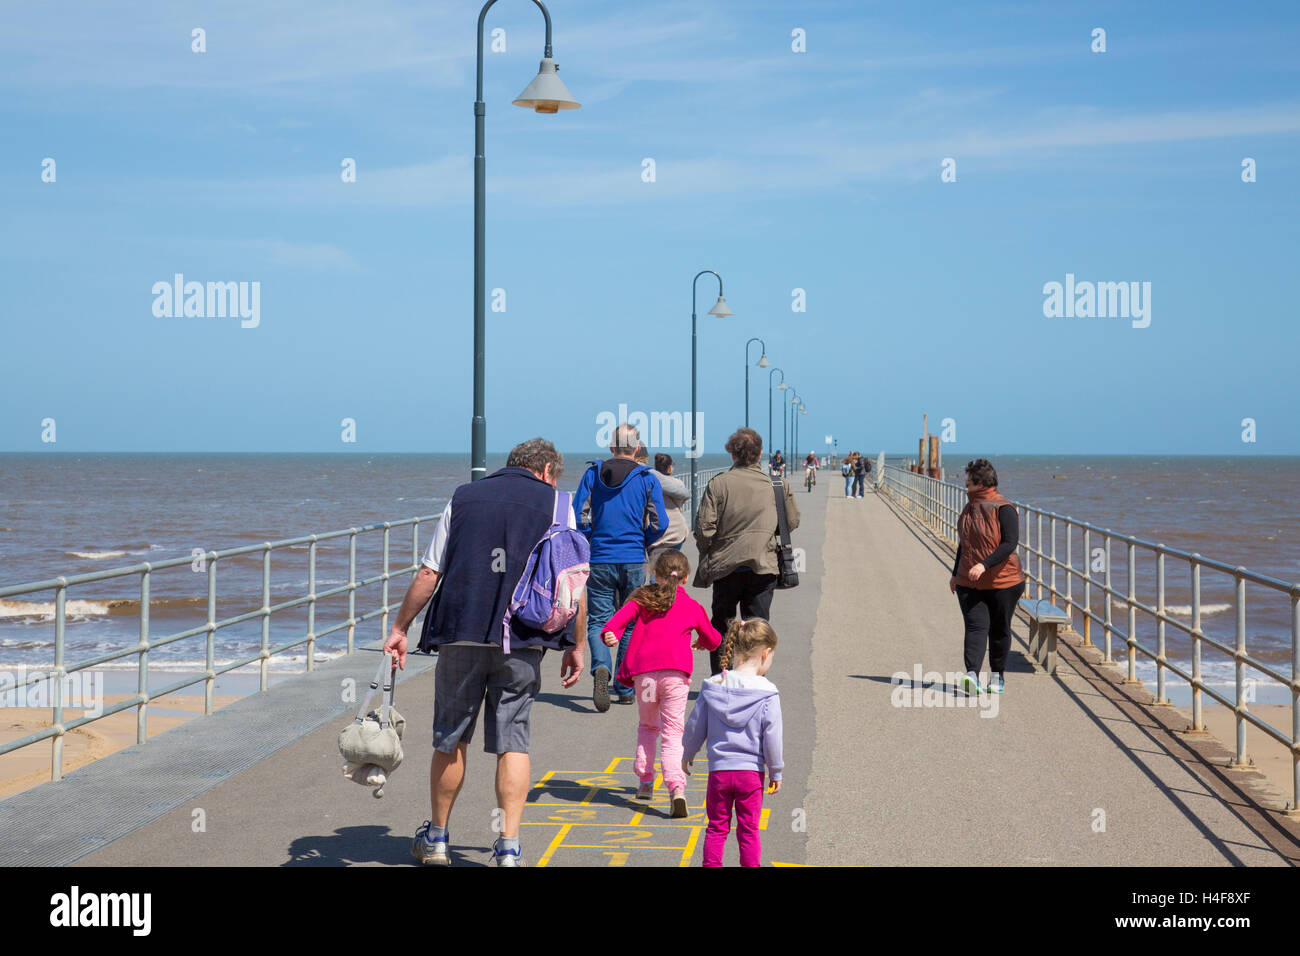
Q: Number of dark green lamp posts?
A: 7